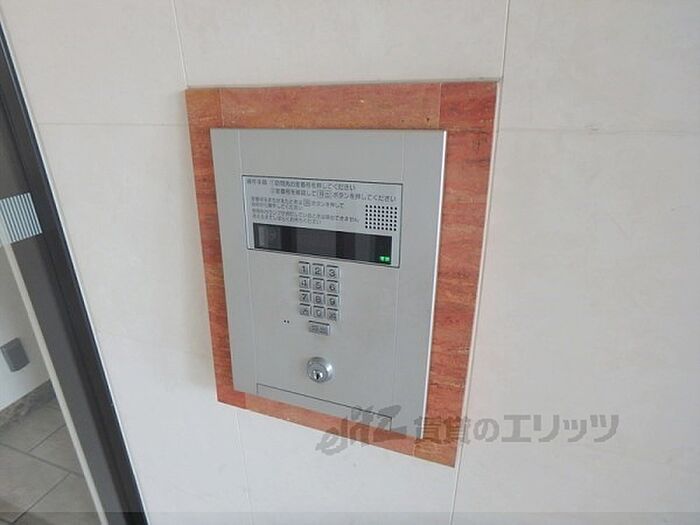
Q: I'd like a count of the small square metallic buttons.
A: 12